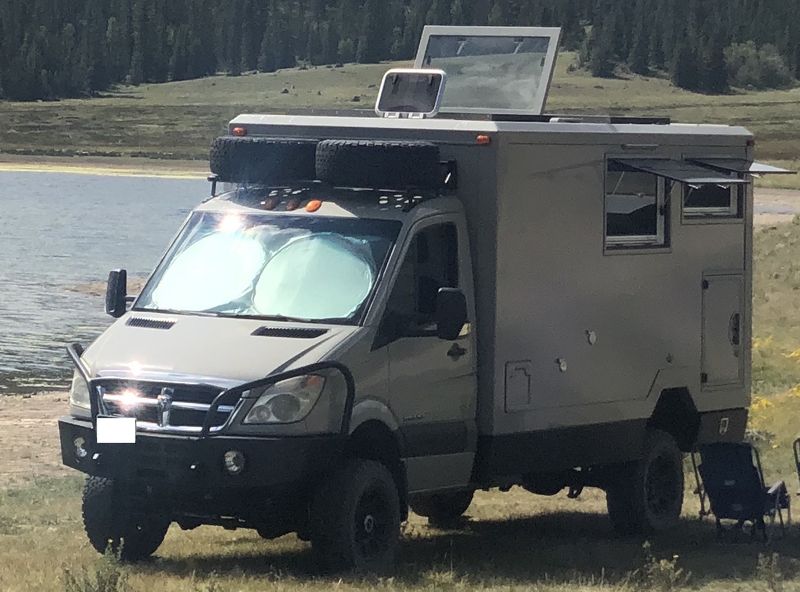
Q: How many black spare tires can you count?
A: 2